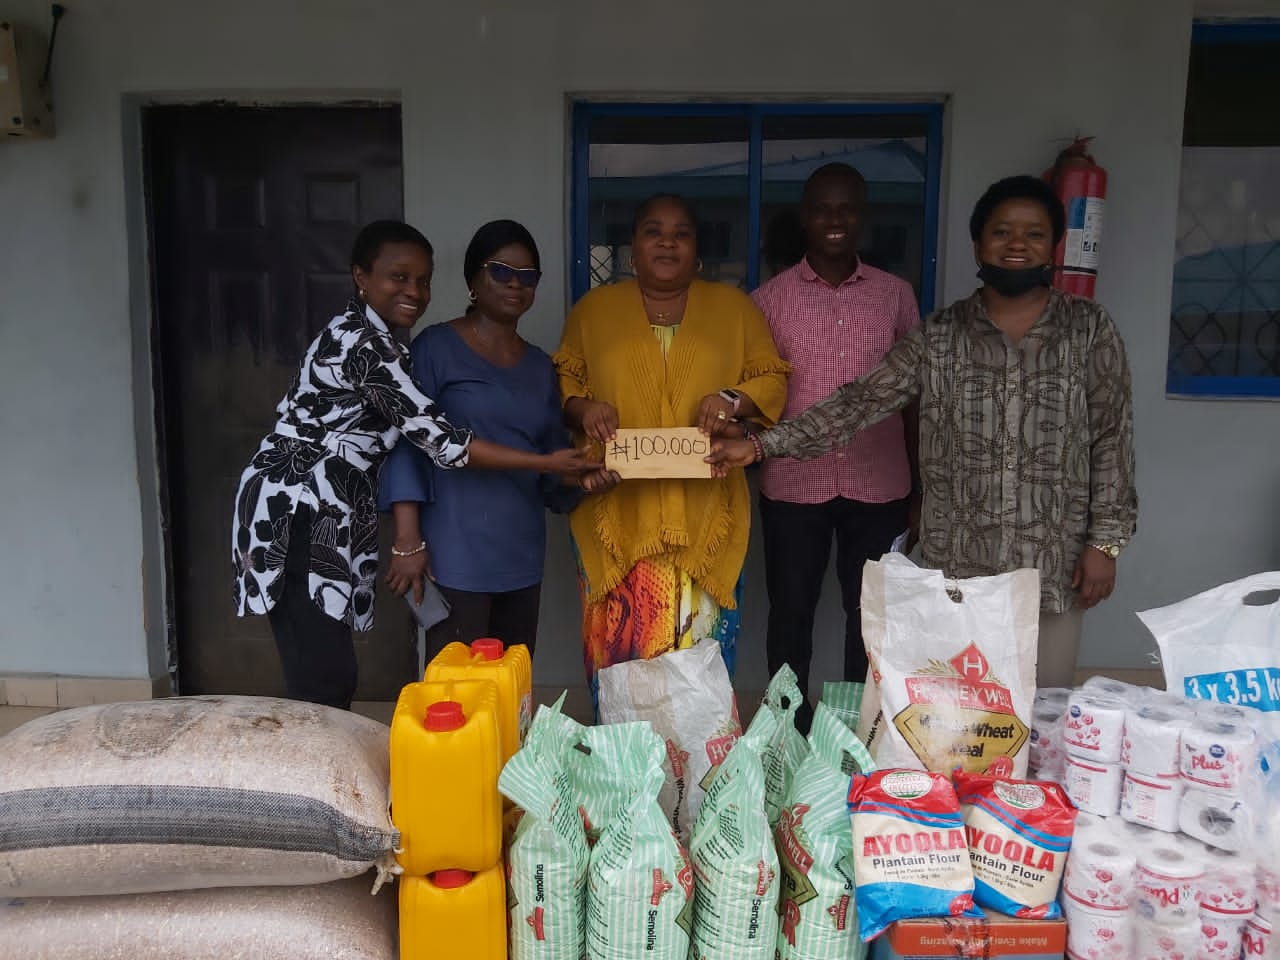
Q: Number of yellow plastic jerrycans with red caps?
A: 3